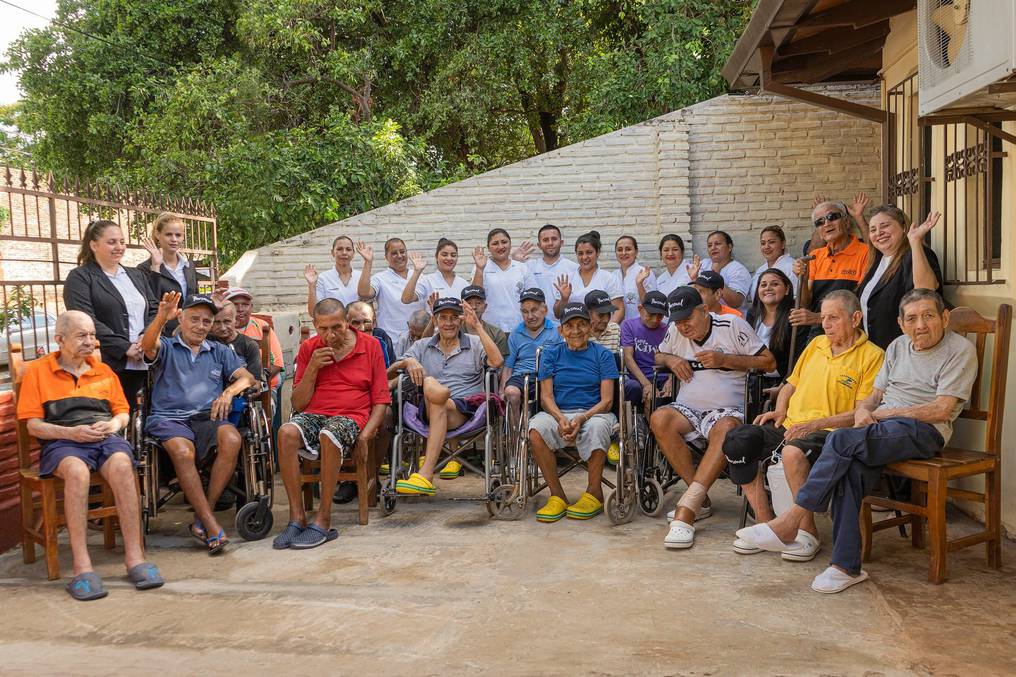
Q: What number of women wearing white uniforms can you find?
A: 9